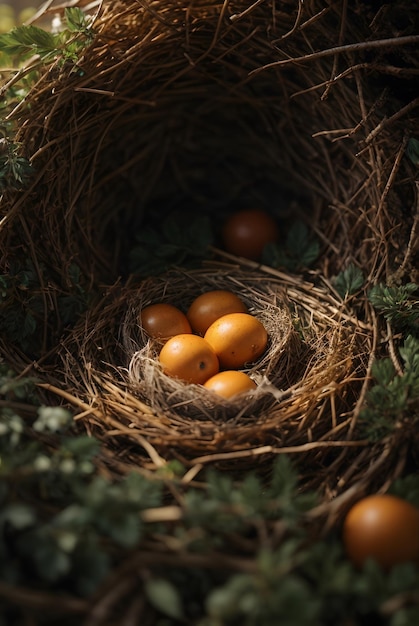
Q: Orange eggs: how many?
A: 7